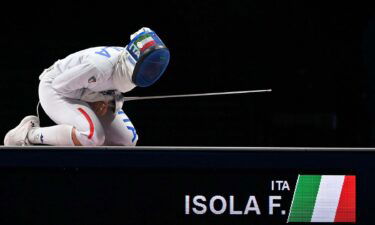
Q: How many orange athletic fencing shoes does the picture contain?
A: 0